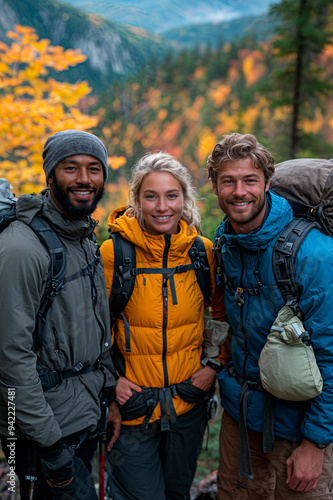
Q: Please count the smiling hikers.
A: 3